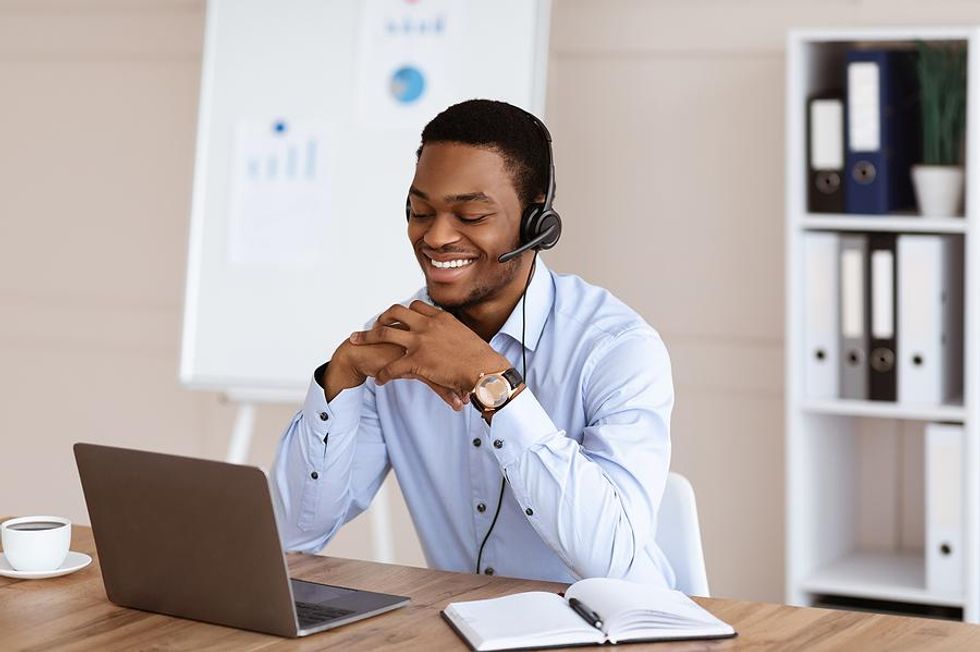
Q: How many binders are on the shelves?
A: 7